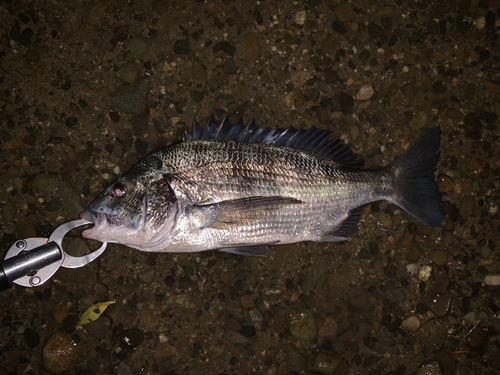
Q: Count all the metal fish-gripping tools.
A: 1